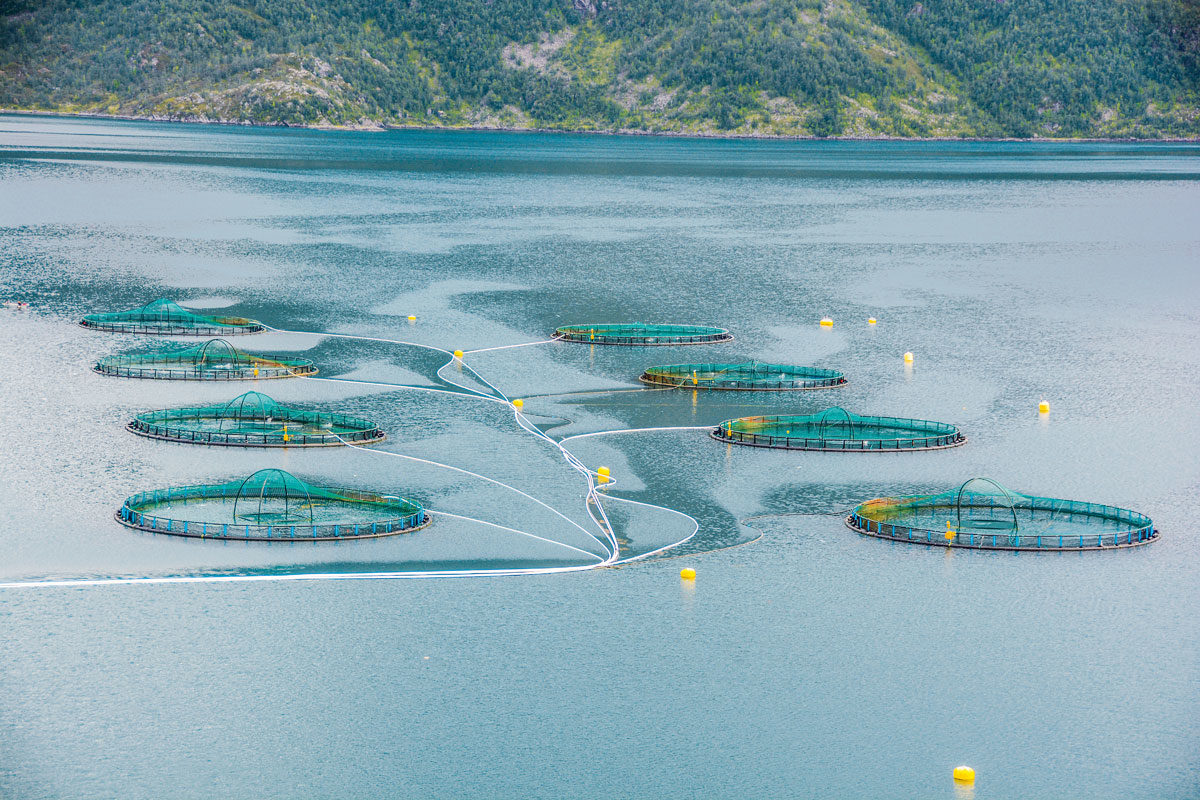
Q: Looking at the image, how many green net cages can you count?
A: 8